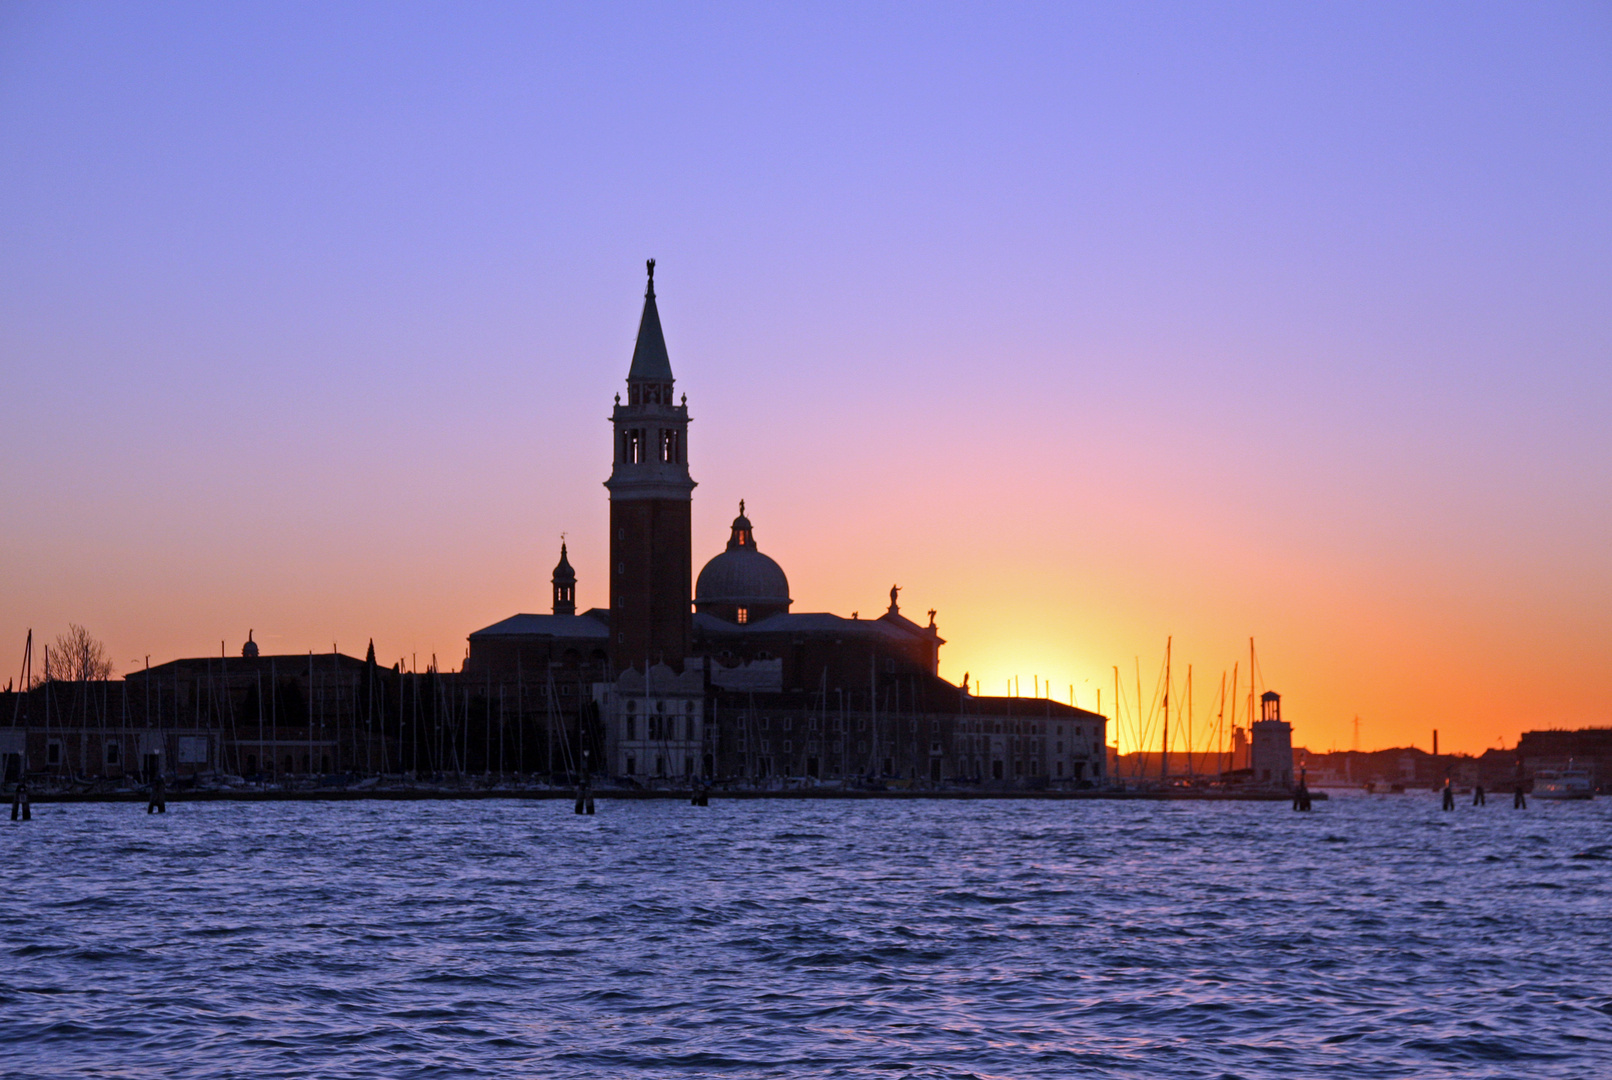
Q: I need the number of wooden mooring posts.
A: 8